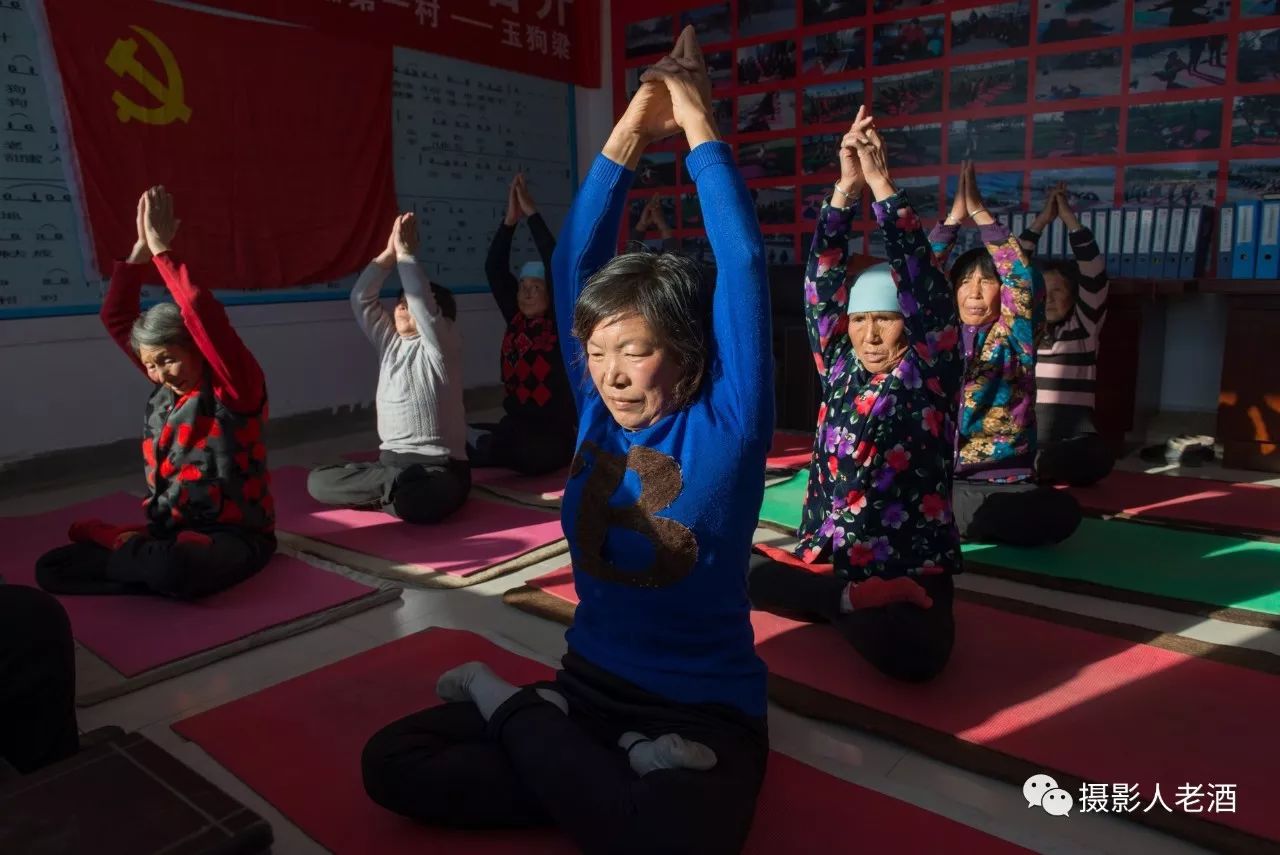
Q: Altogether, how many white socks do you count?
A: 2